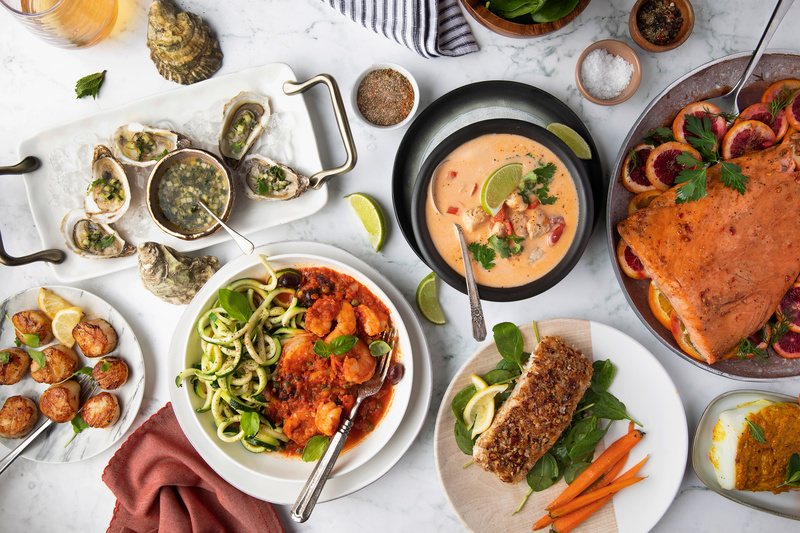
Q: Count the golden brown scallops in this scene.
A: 8